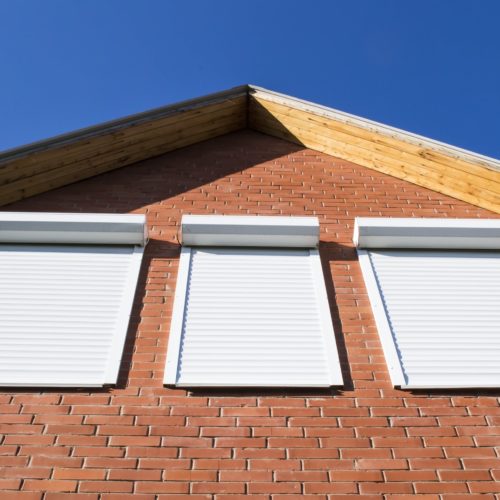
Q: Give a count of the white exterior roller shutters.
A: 3